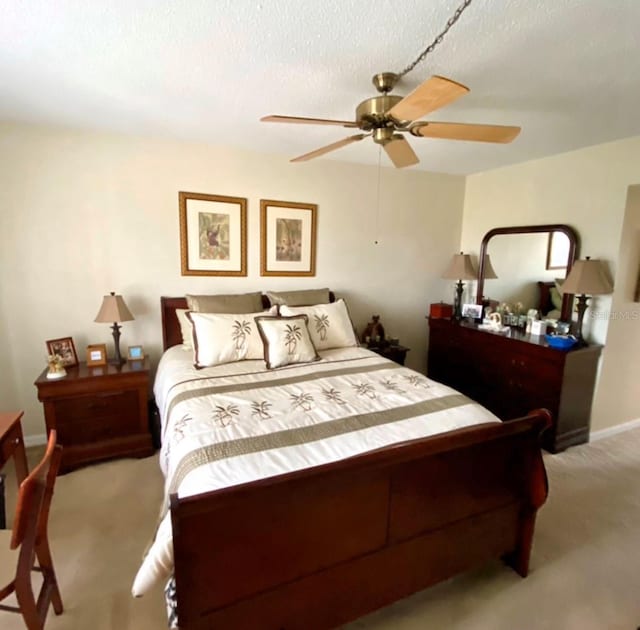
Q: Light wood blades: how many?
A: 5